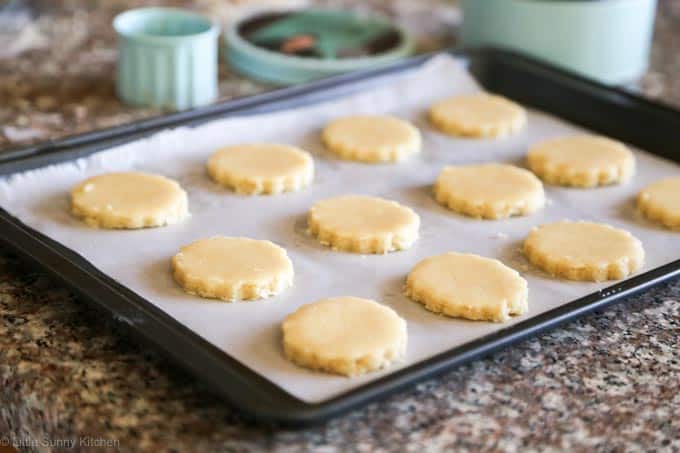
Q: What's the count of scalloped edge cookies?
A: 12